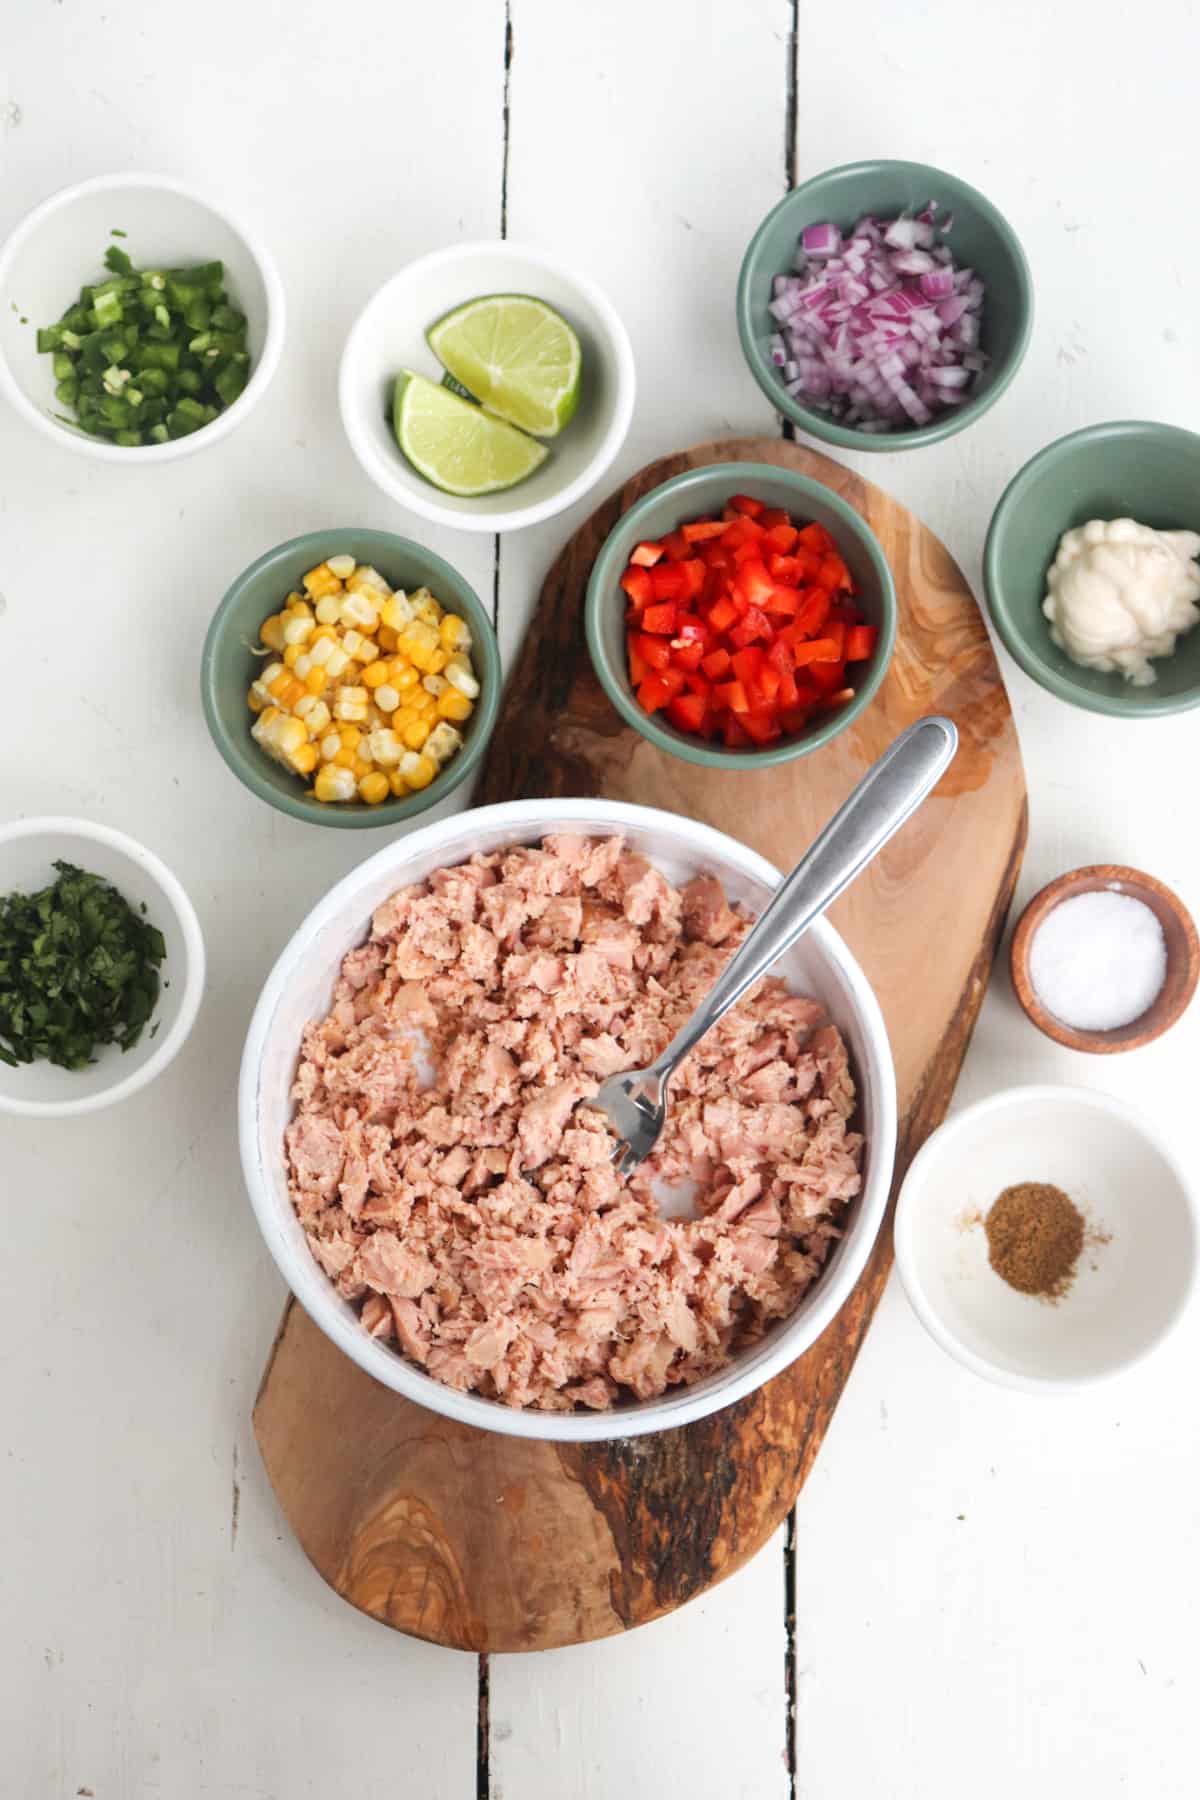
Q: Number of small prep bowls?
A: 9